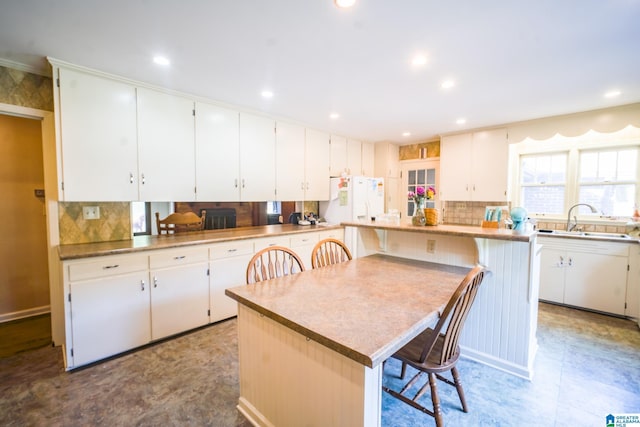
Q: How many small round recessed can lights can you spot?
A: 9